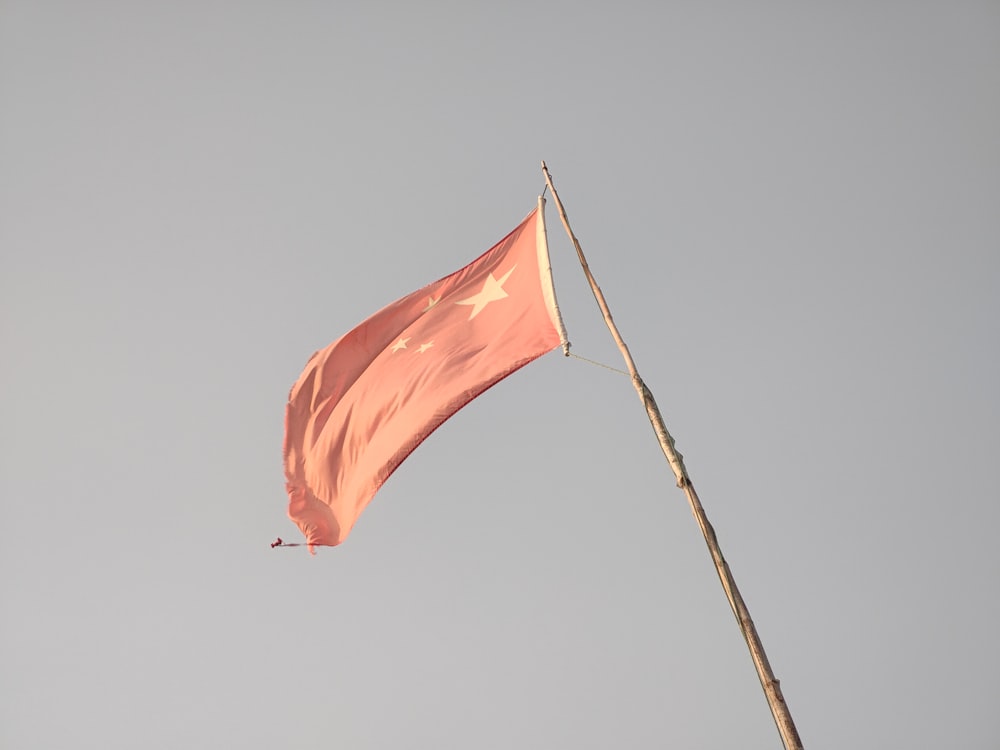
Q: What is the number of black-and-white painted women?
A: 0